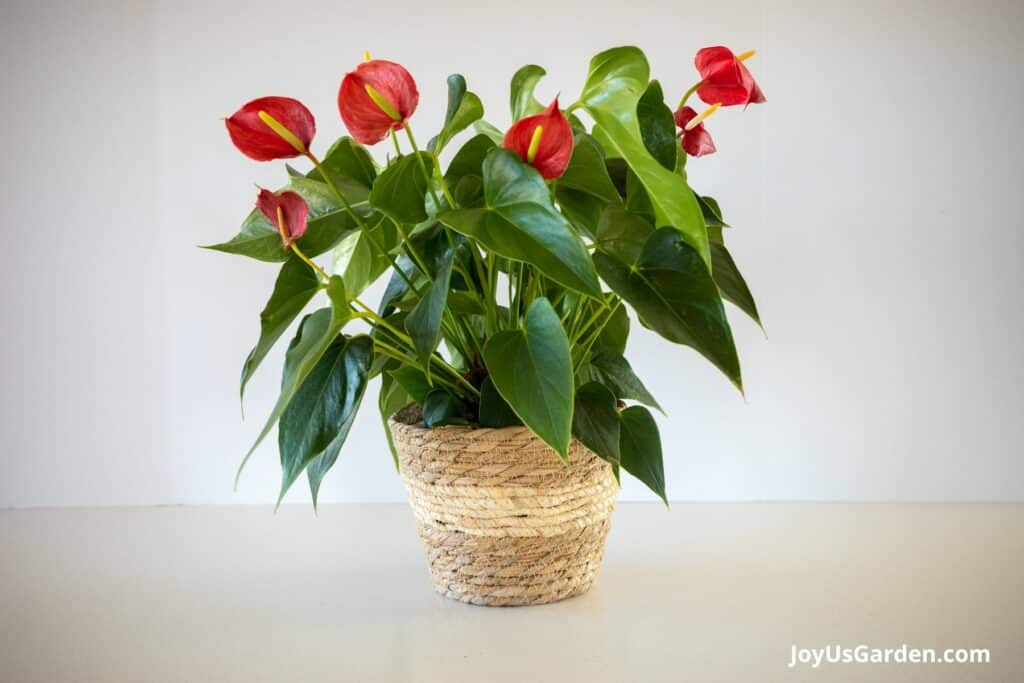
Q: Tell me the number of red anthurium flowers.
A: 6